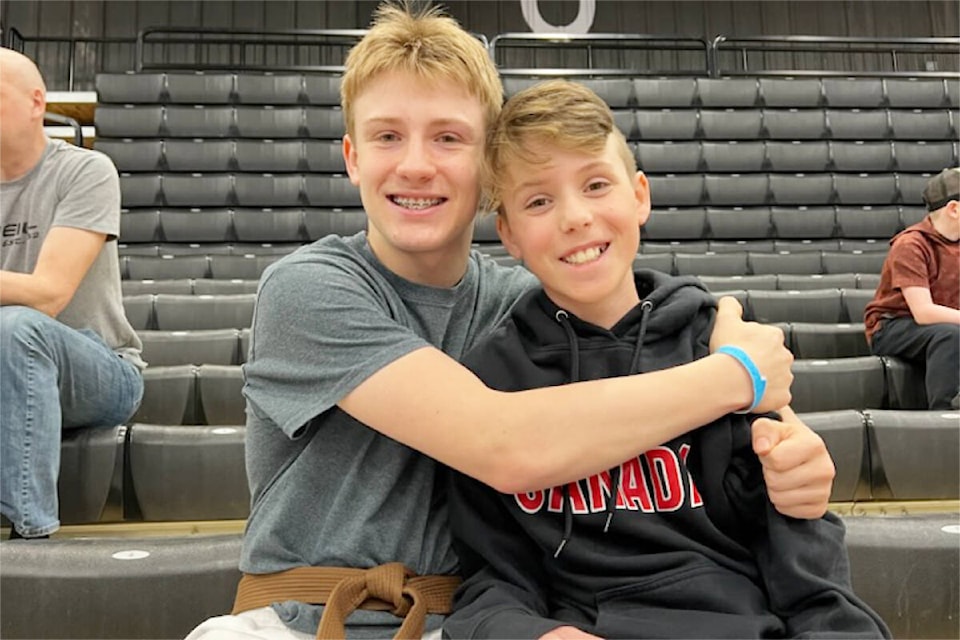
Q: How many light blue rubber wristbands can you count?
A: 1